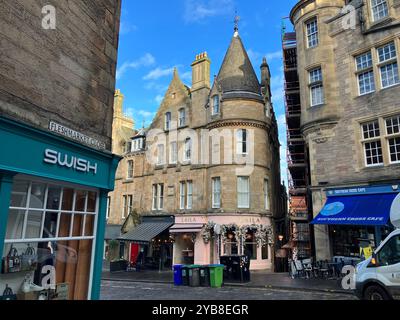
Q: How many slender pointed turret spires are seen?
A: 1